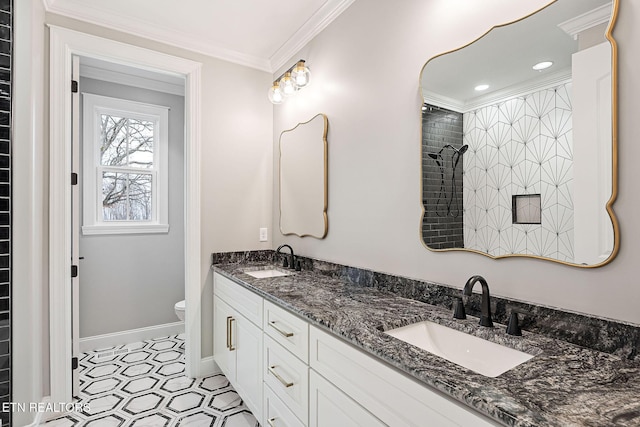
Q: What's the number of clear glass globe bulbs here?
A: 3